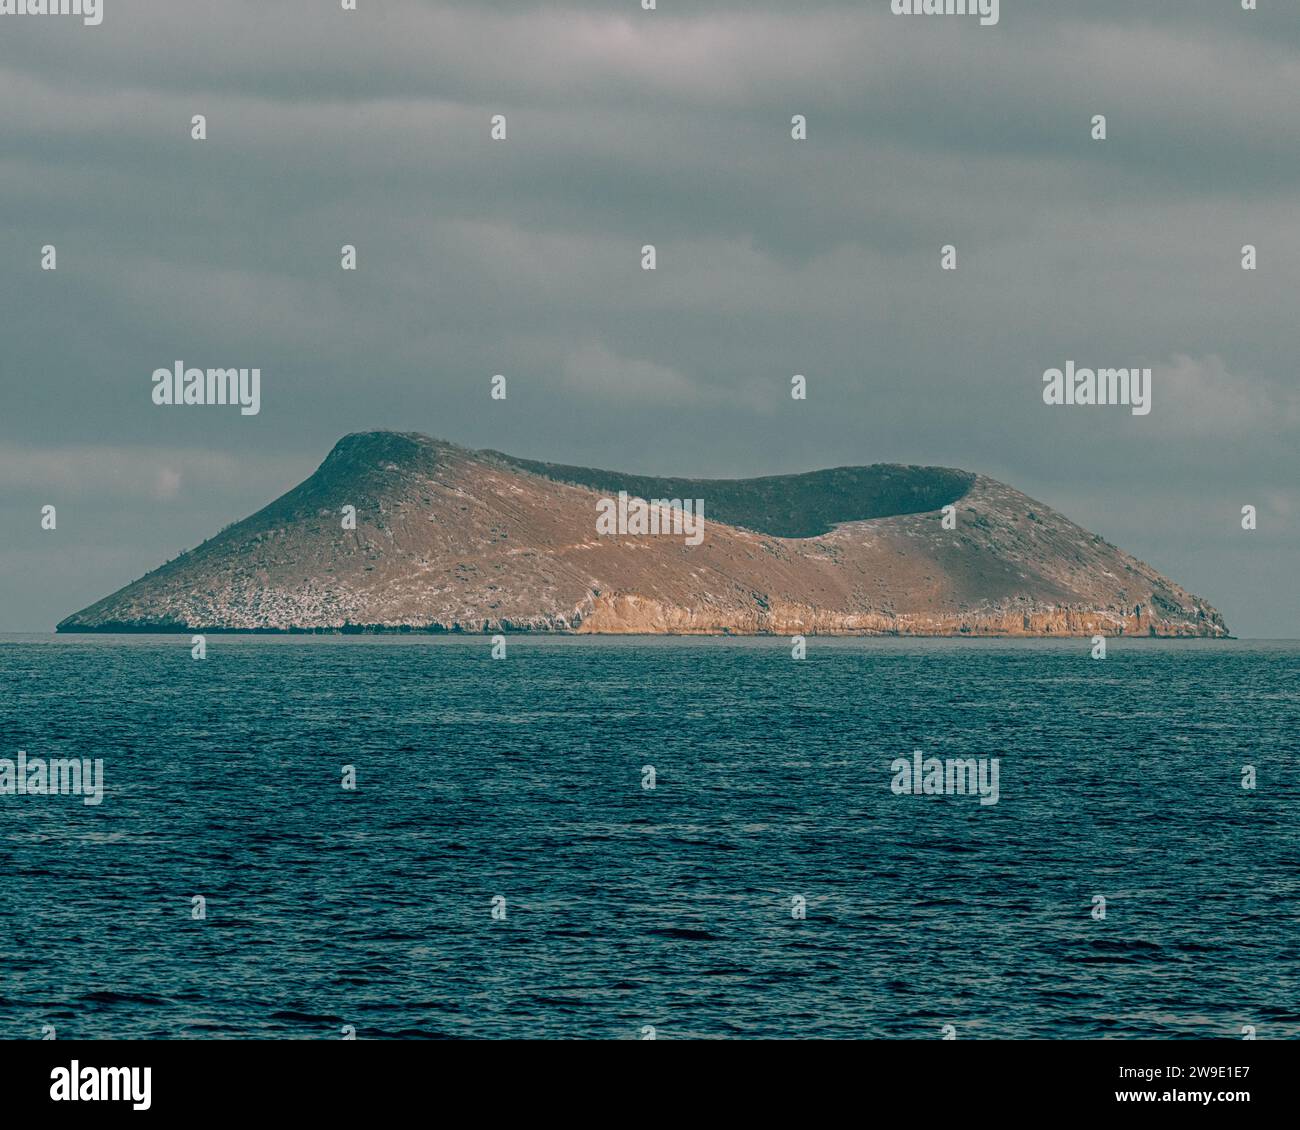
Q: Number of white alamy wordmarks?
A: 8